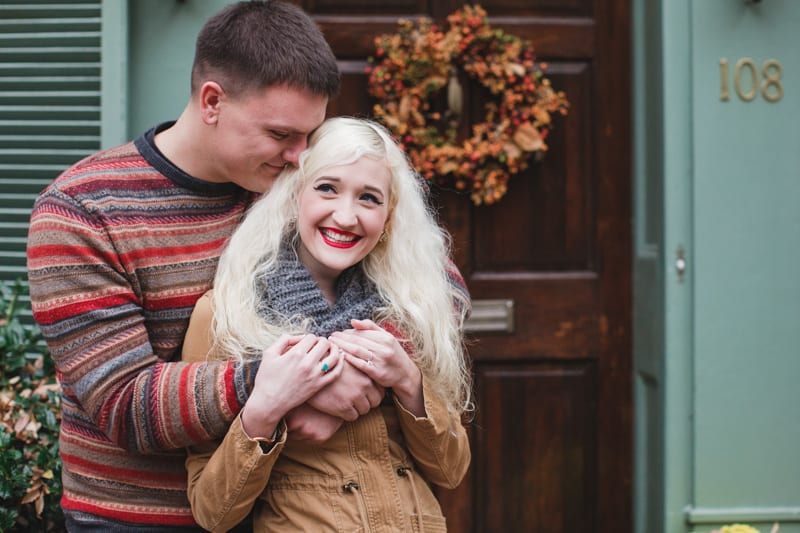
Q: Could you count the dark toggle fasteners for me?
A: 2